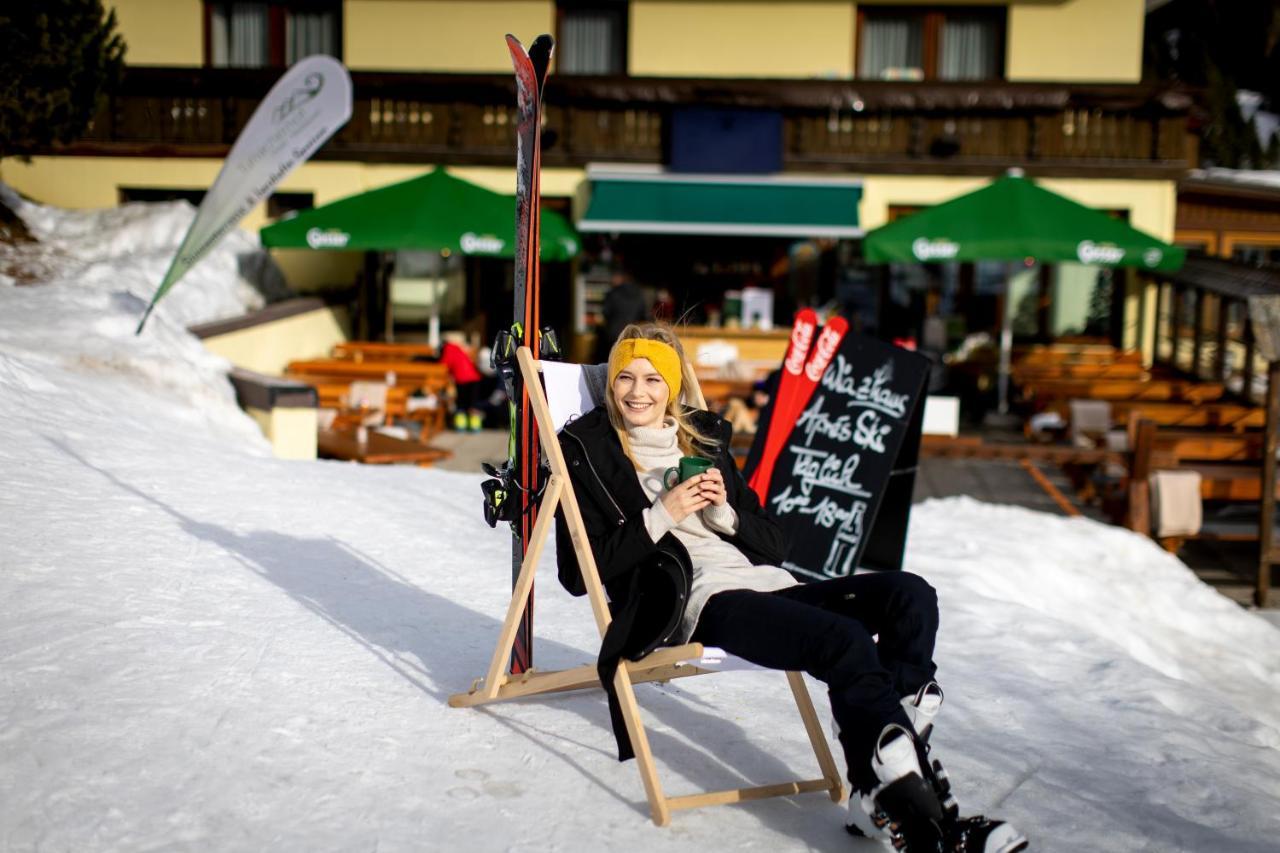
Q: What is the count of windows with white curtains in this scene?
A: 3